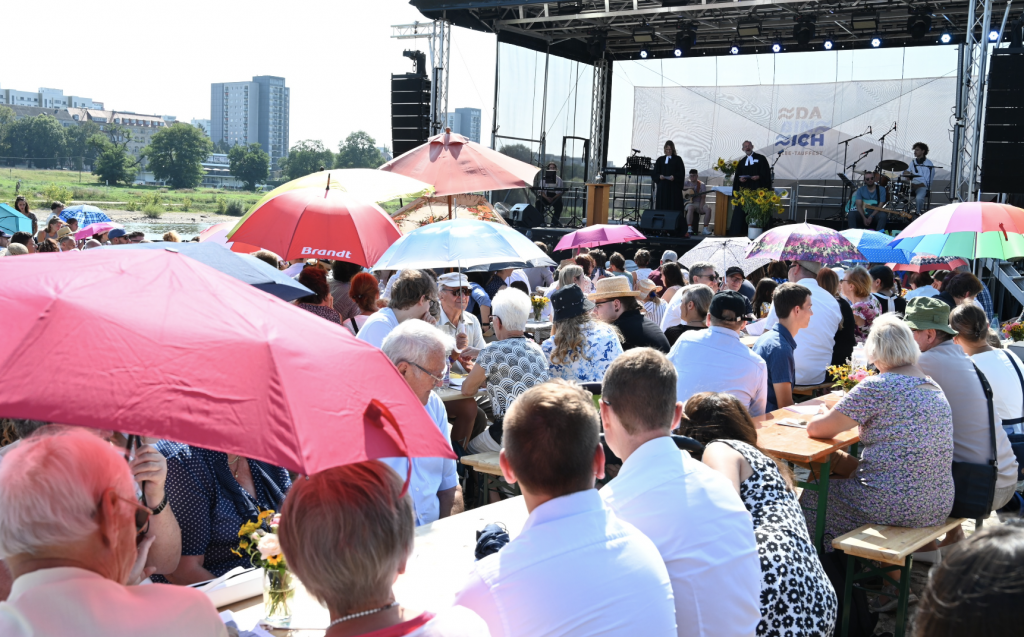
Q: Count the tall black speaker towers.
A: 2